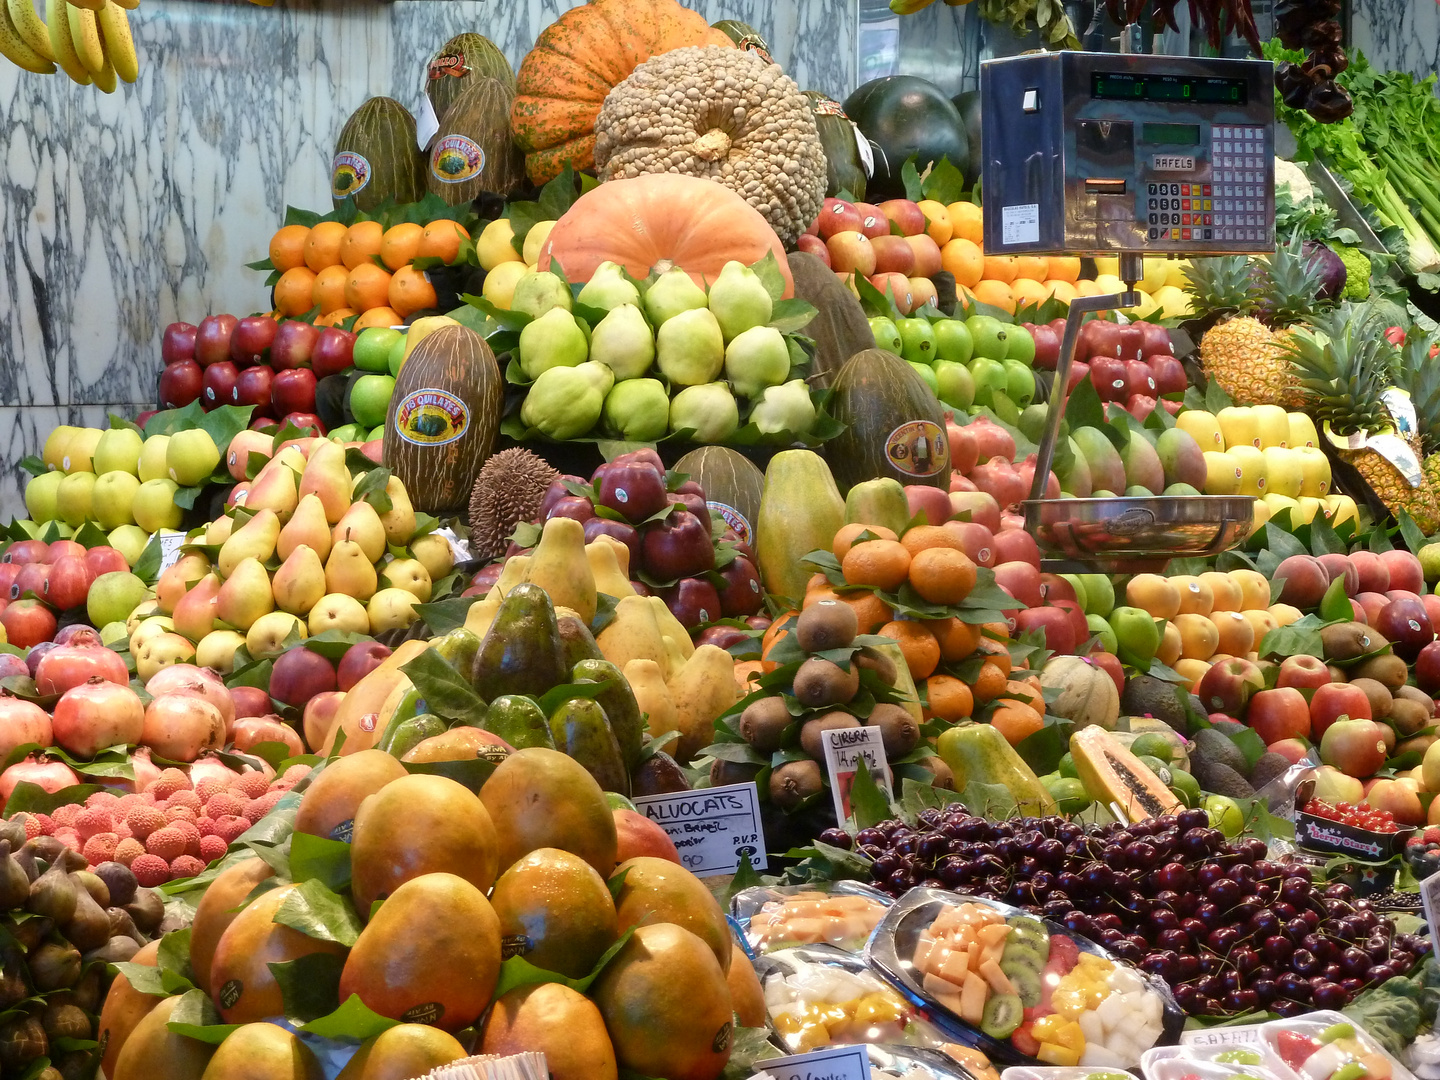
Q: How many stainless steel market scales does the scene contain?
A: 1